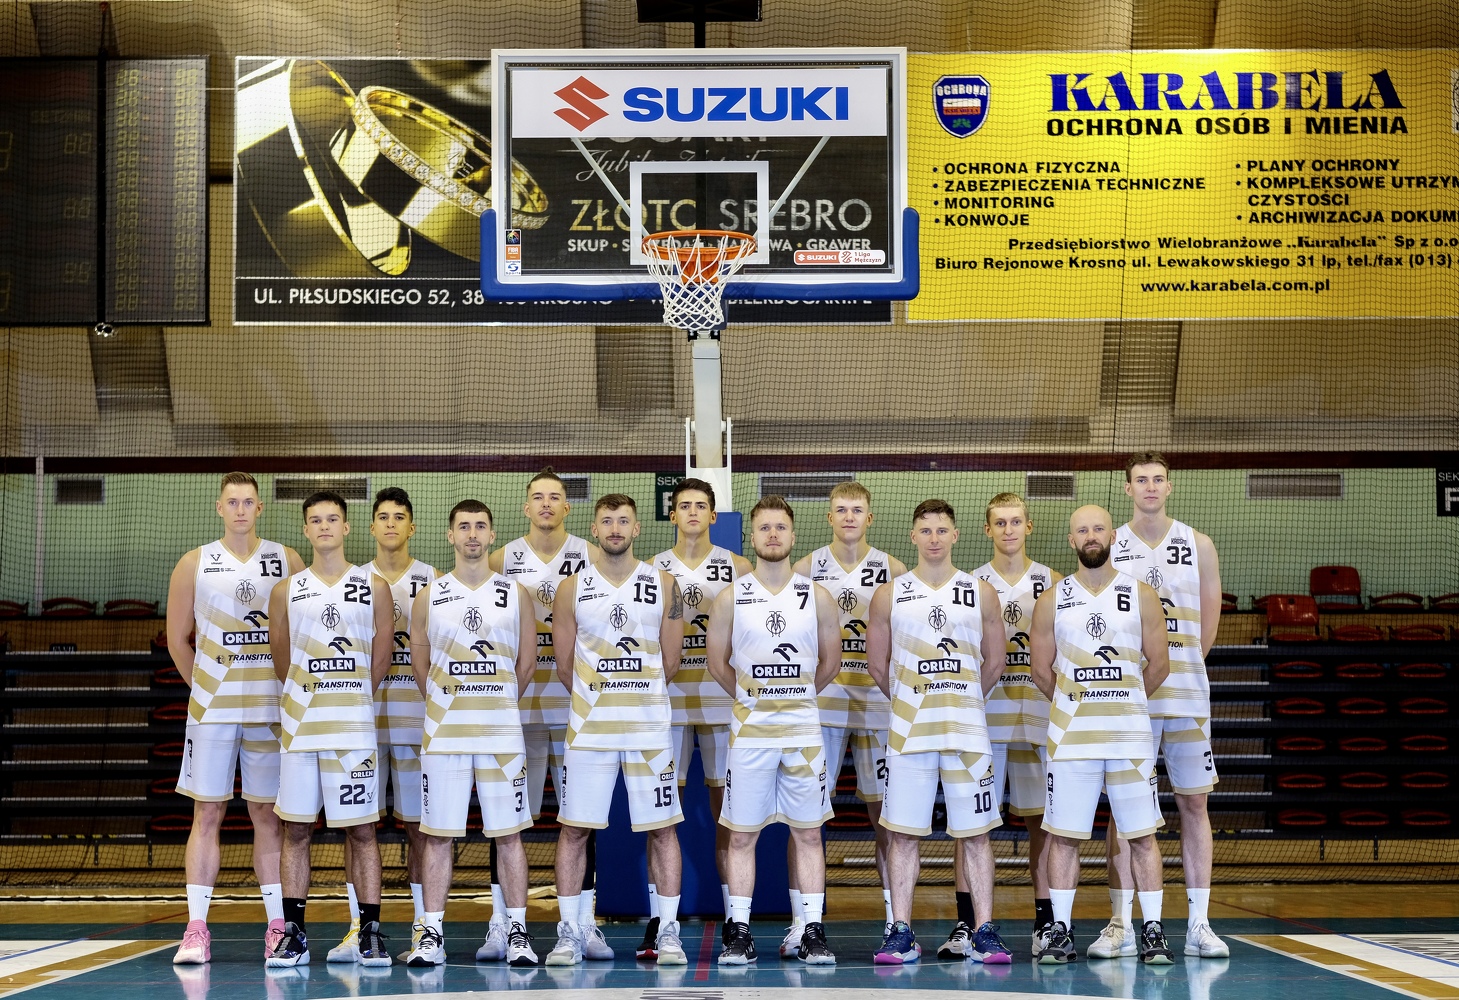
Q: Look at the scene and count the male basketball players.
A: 13